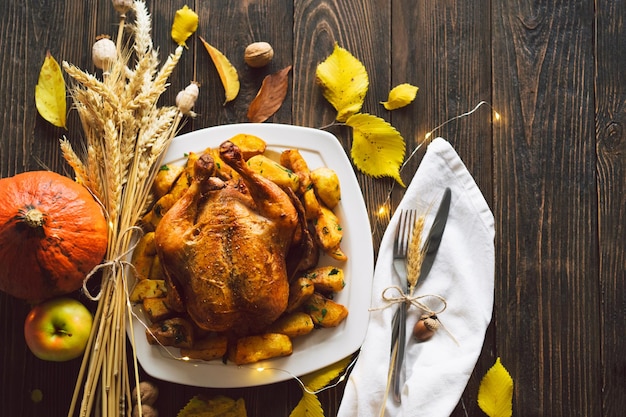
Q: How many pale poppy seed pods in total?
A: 3